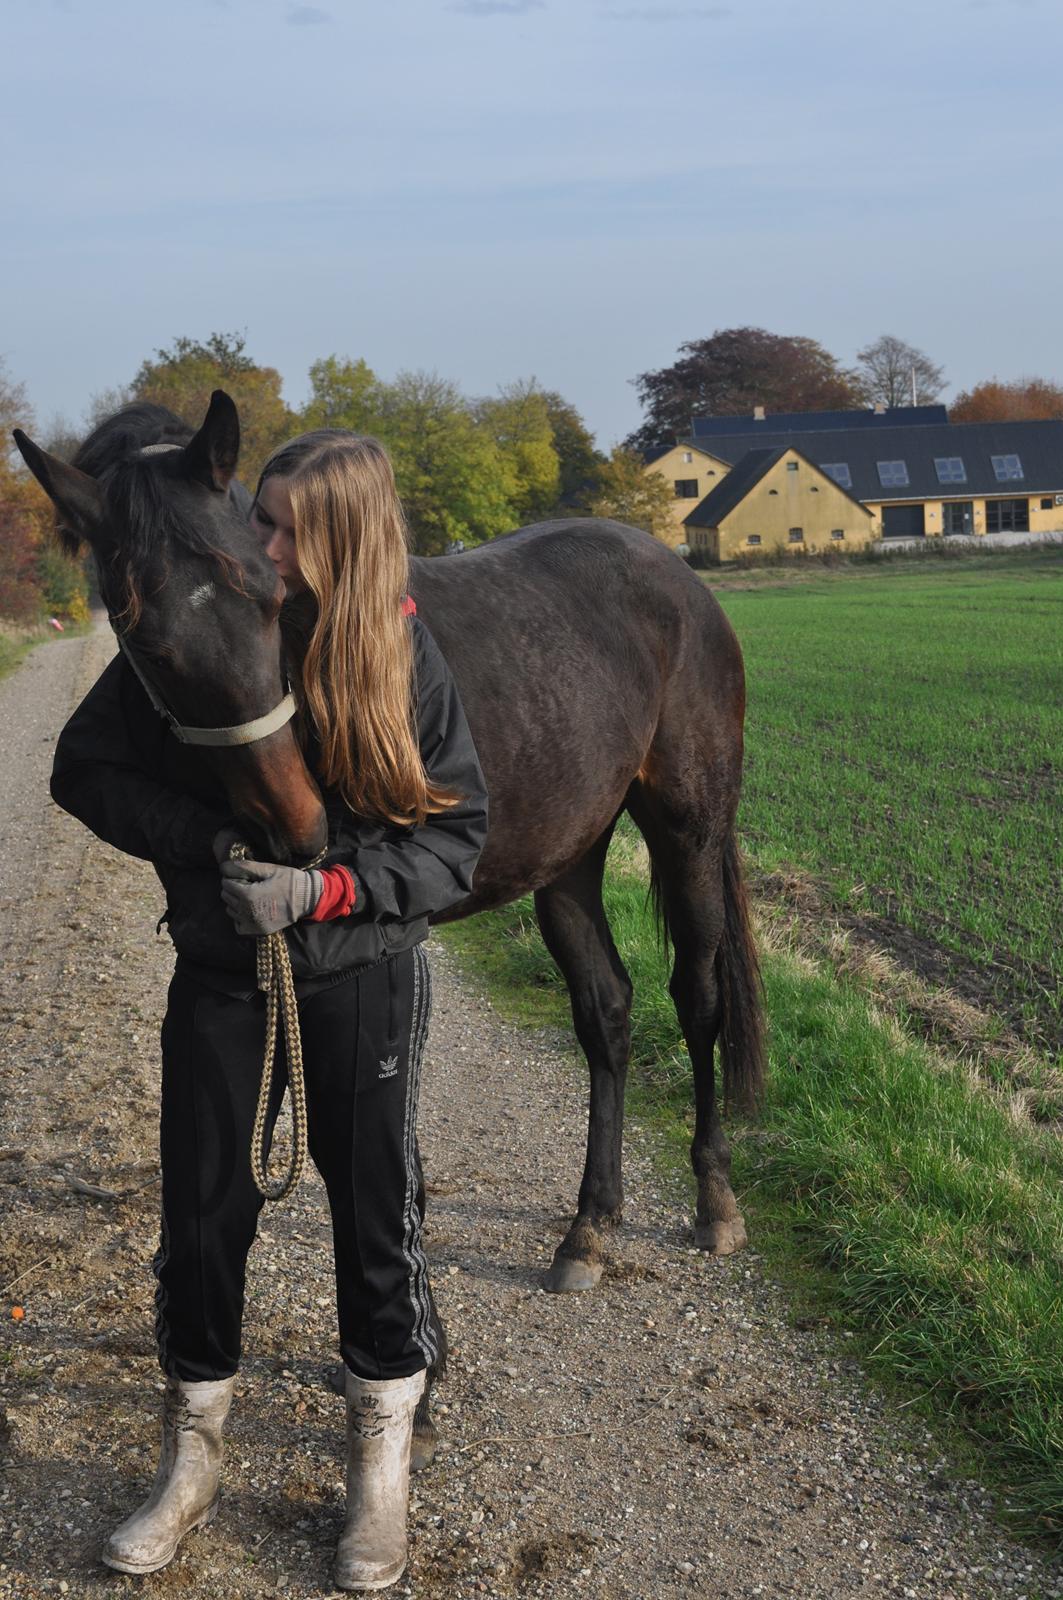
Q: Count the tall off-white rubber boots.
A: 2